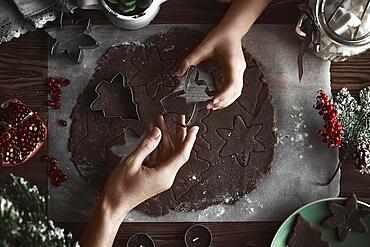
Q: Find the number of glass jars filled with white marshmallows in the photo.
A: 1